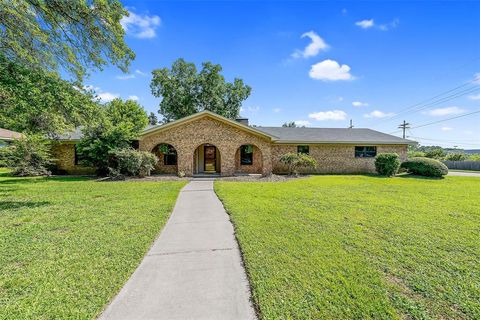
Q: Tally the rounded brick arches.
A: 3